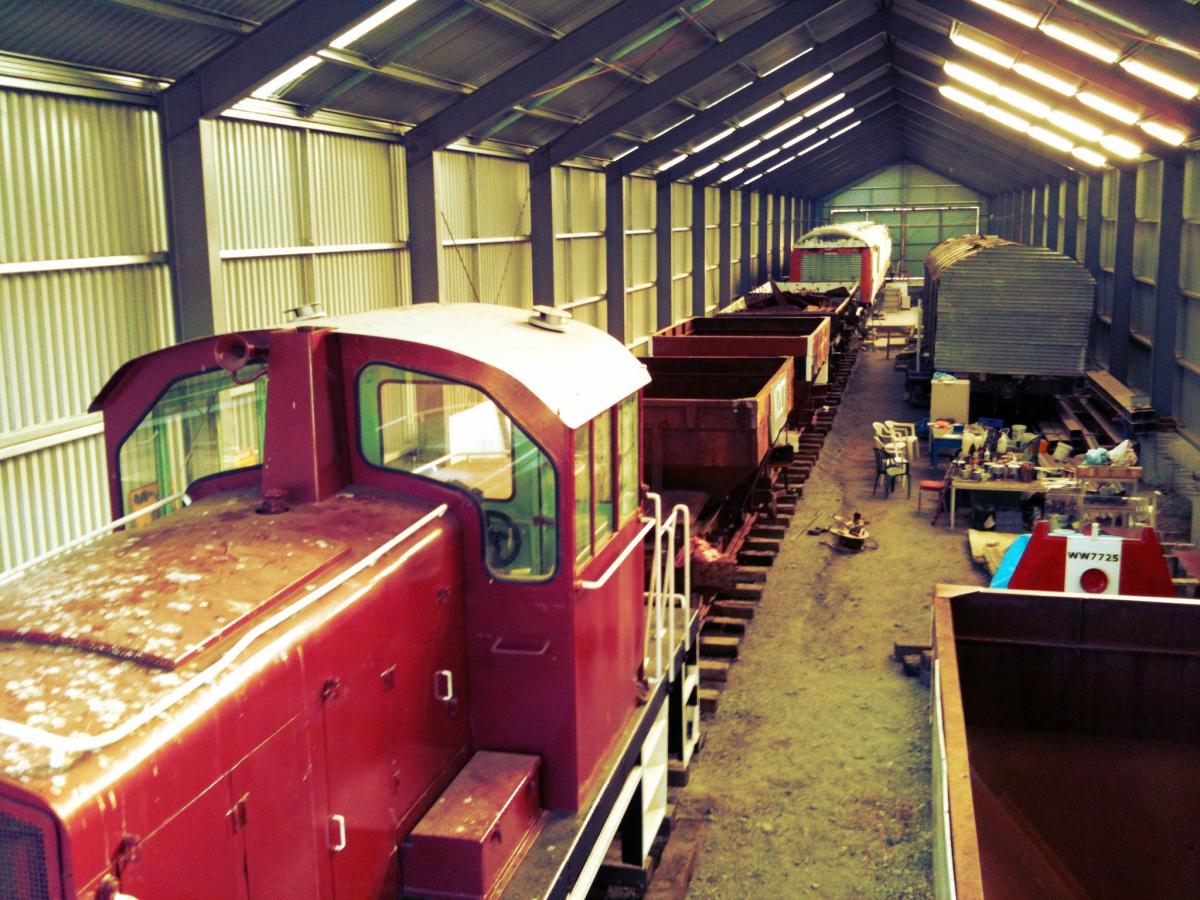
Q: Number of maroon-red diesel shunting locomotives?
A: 1